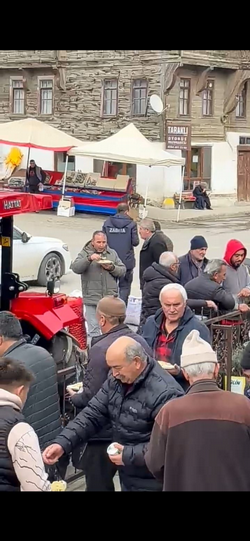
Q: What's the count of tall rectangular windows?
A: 7